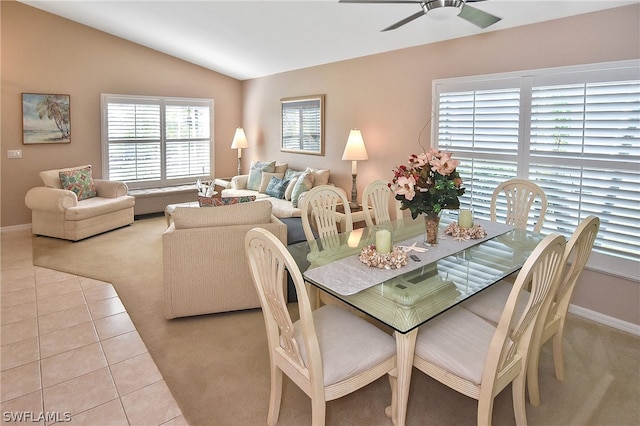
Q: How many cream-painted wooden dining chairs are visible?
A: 6